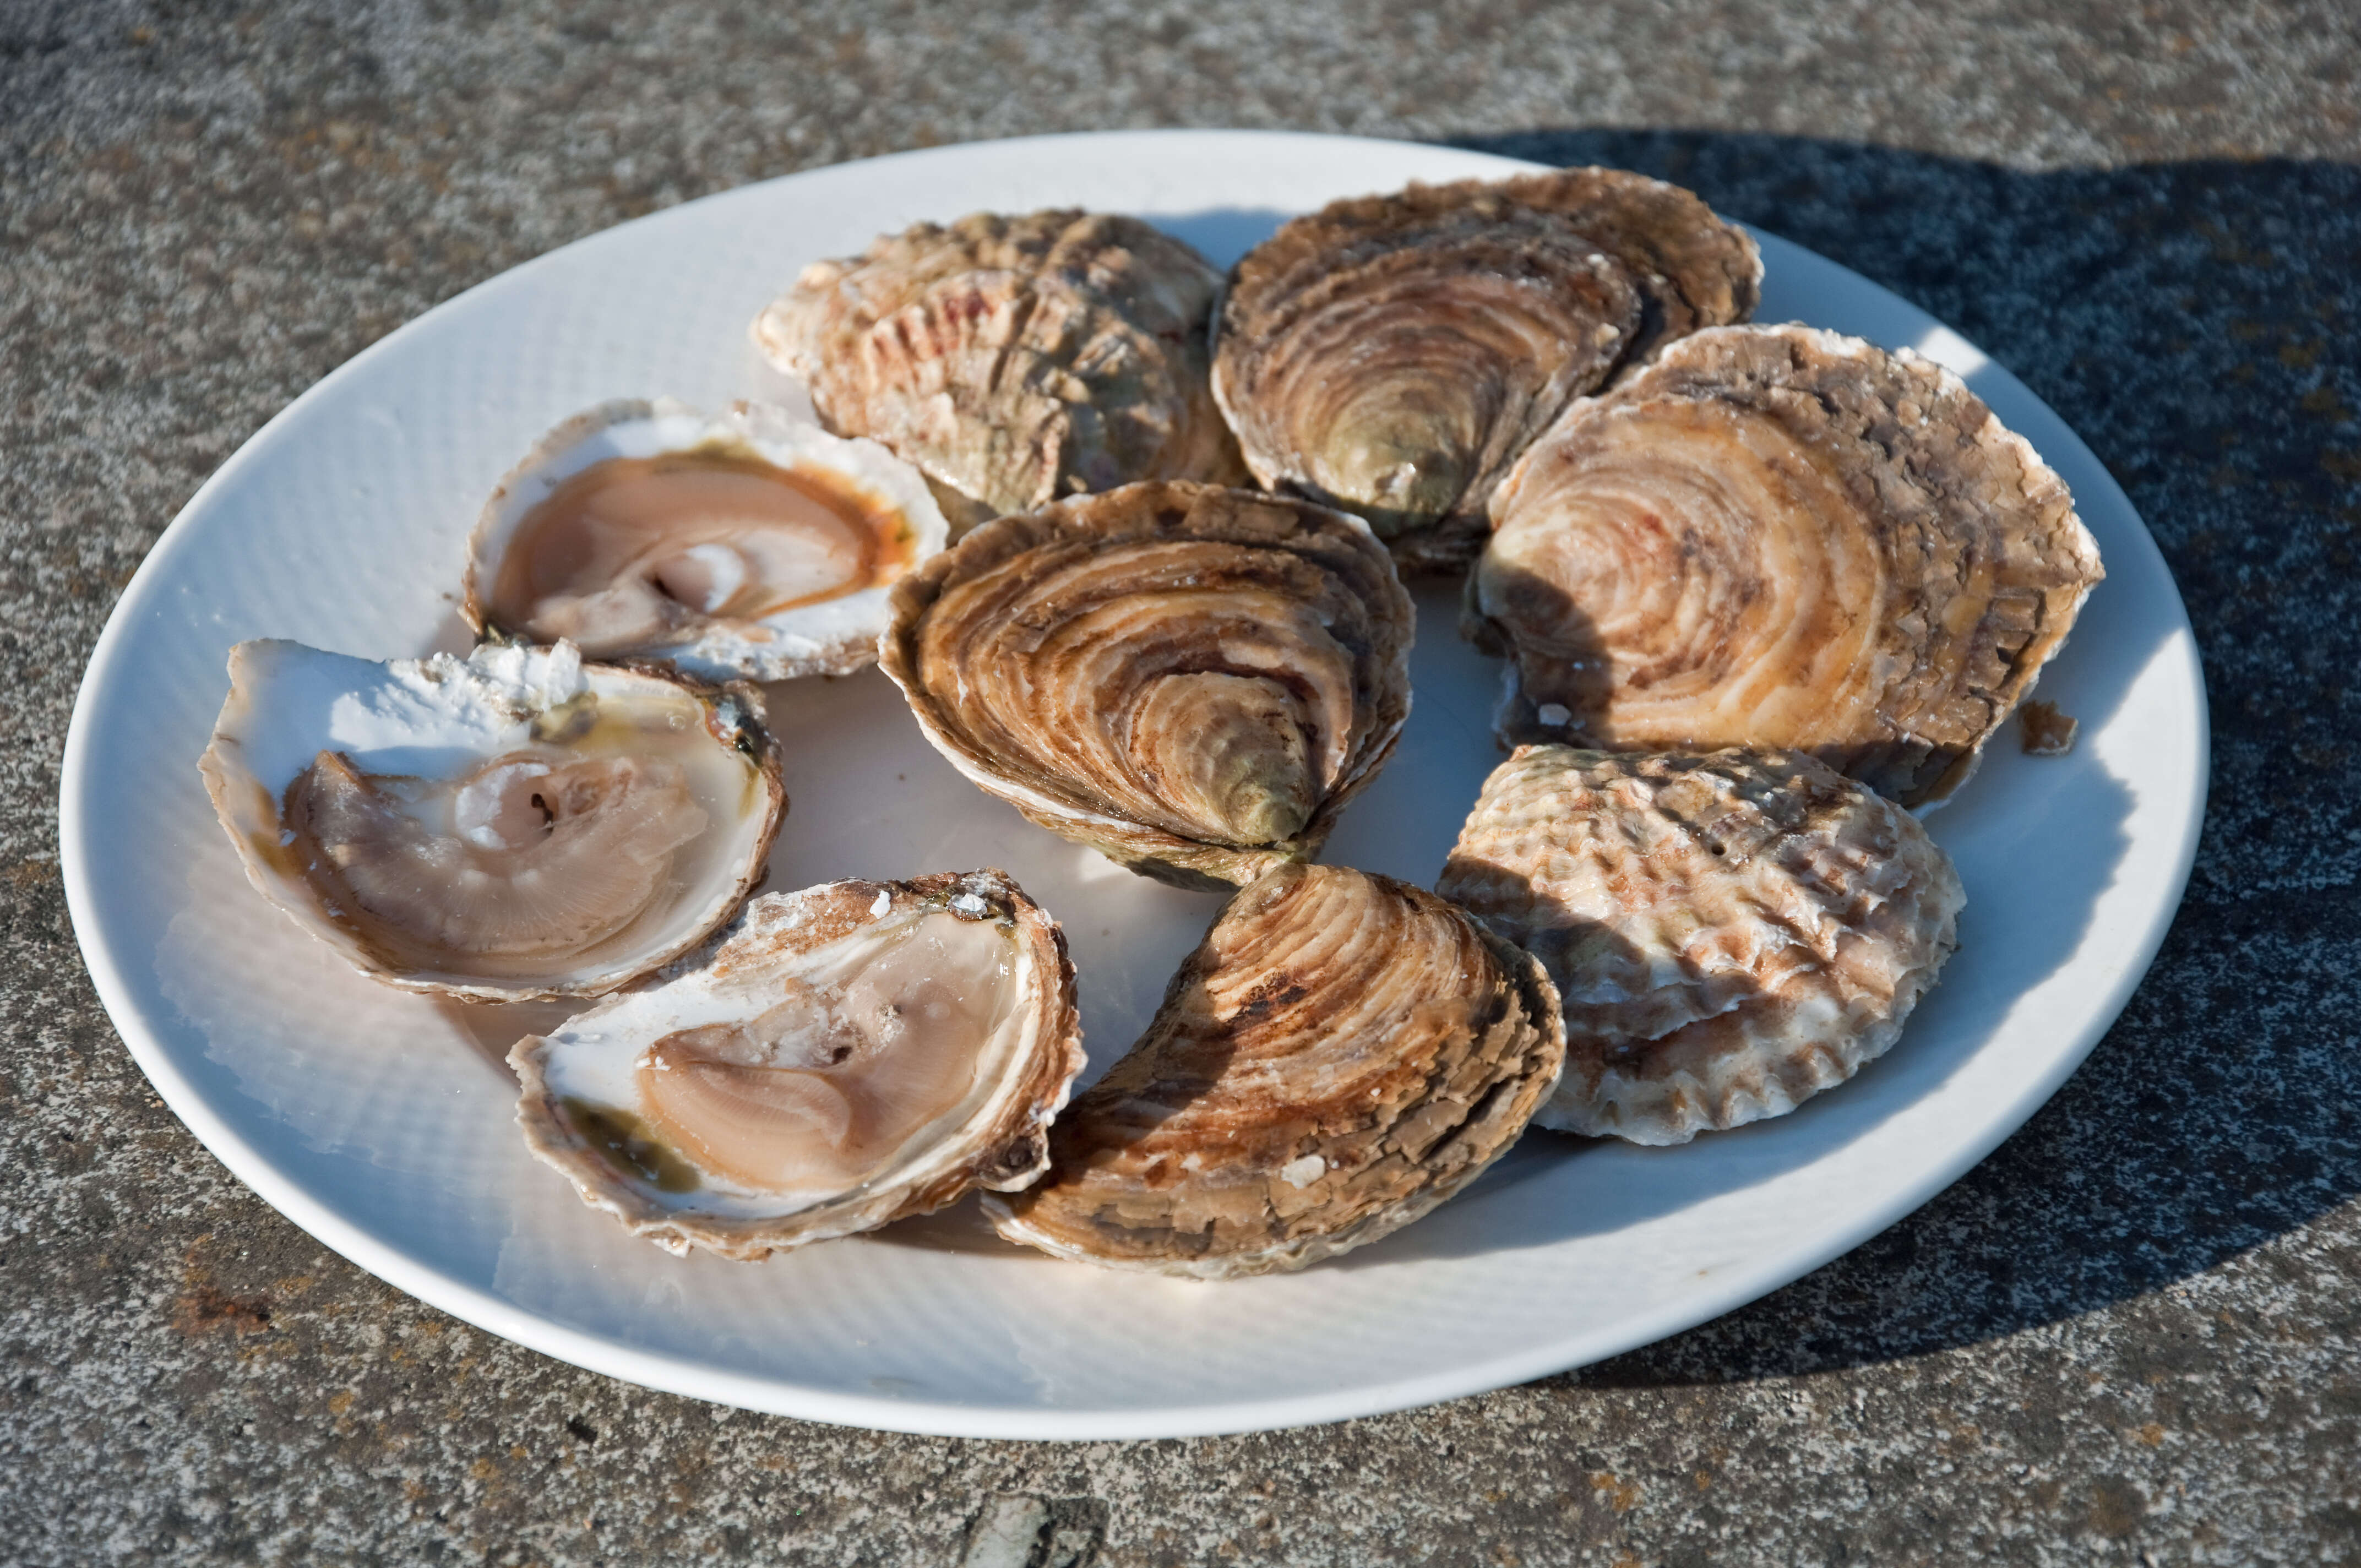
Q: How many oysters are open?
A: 3